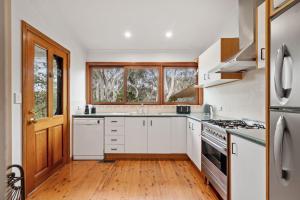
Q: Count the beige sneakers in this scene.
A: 0